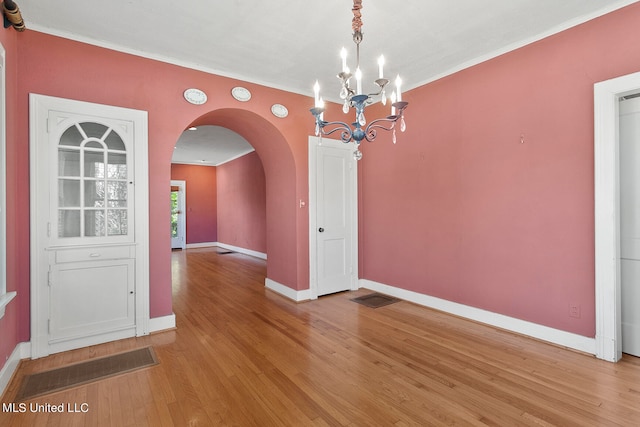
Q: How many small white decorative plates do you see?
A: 3